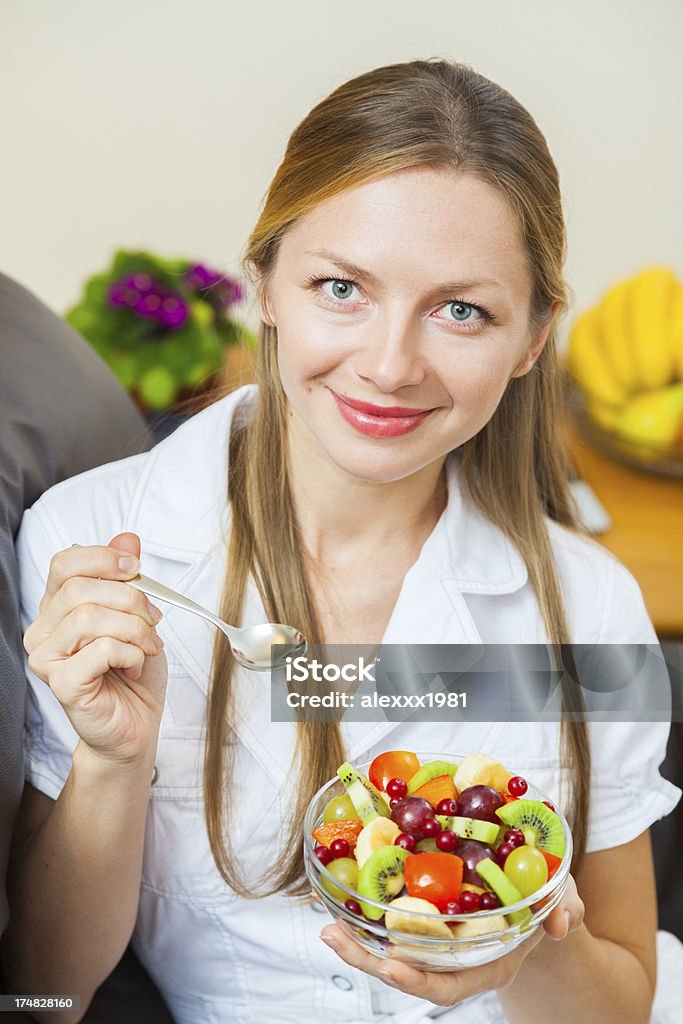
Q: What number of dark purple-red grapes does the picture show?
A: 3